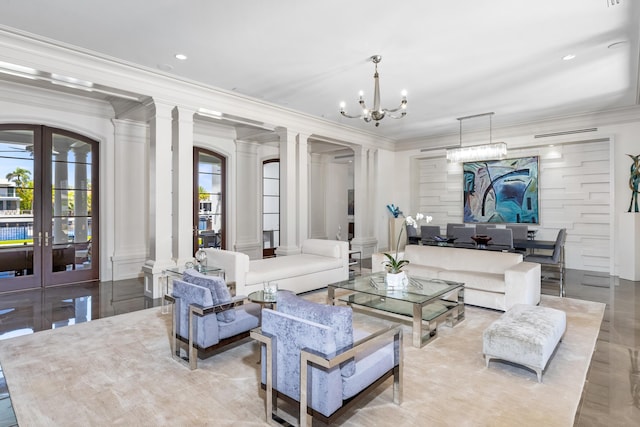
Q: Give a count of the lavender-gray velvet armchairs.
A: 2